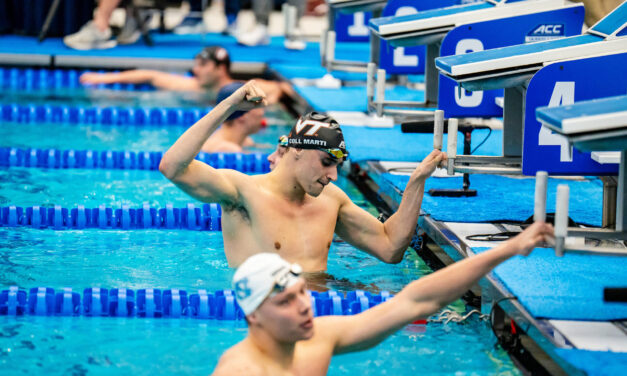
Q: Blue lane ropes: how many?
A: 5